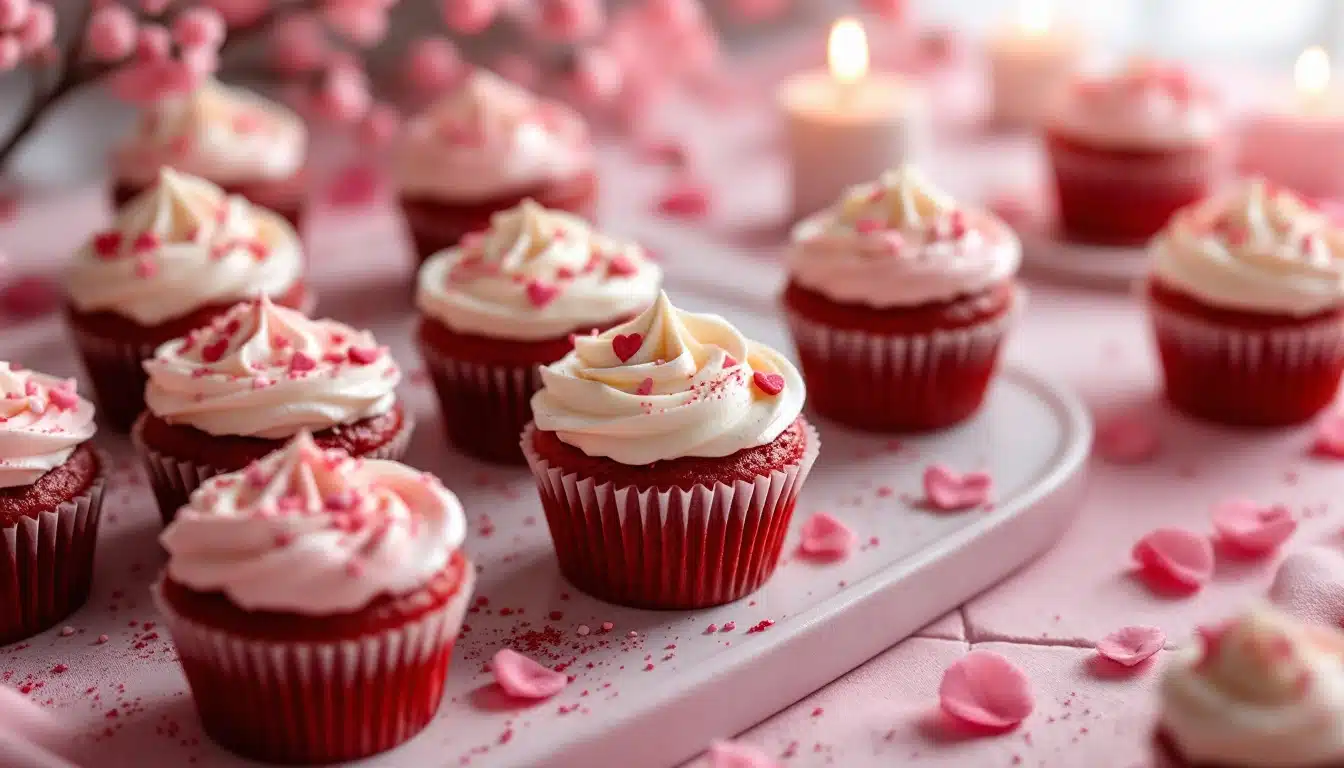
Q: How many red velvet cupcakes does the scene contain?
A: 12